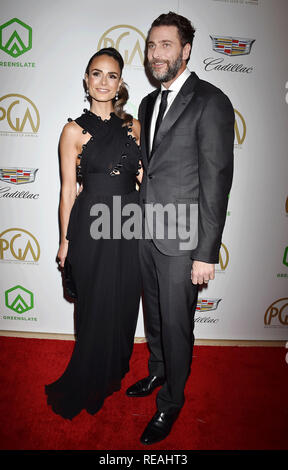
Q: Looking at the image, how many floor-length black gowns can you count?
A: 1